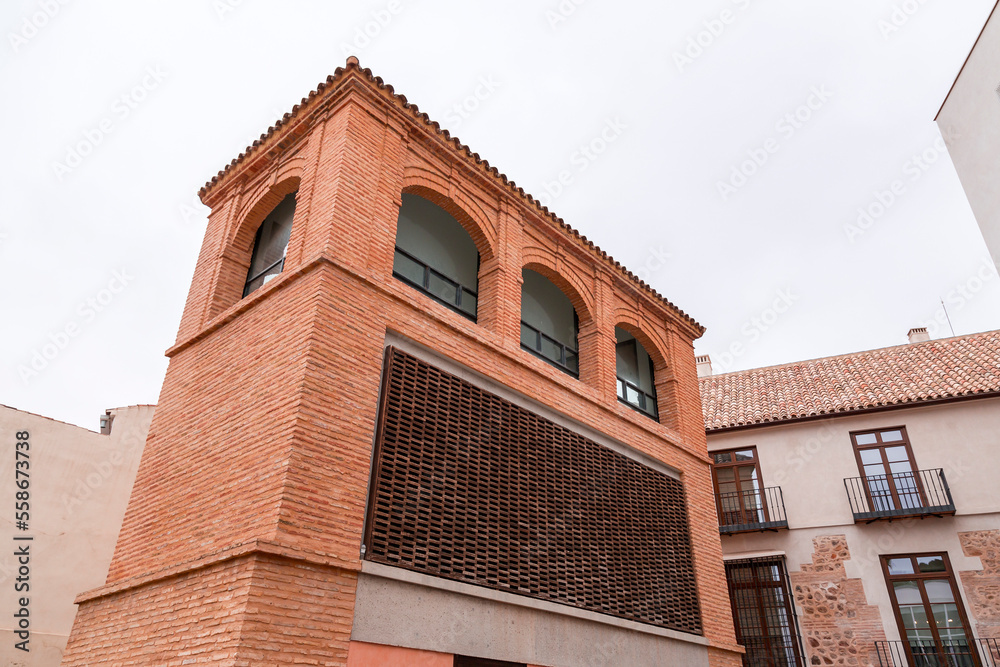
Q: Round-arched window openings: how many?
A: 4